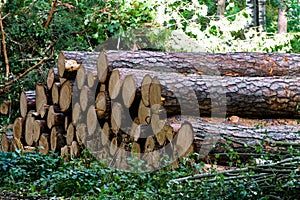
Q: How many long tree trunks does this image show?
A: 3